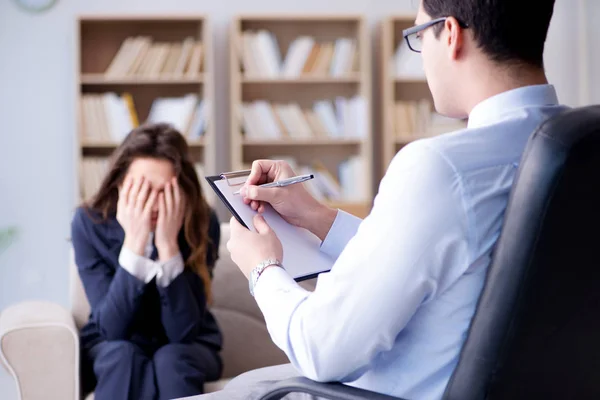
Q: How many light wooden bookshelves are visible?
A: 3